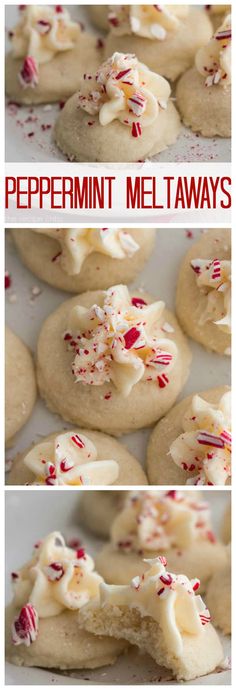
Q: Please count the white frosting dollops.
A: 12